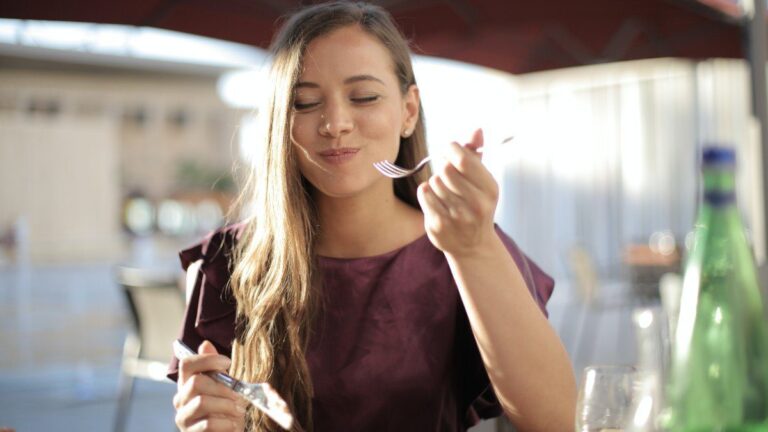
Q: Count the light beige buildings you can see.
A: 1